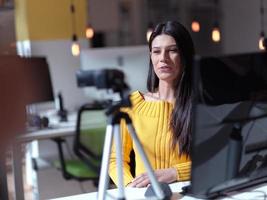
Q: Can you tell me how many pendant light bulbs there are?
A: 6